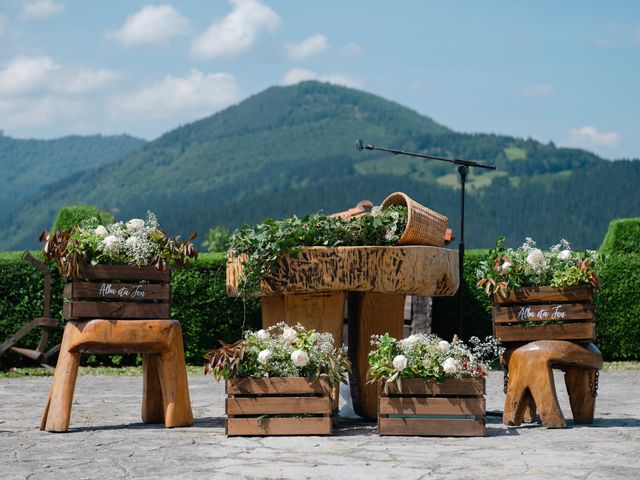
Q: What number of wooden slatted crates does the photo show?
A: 4